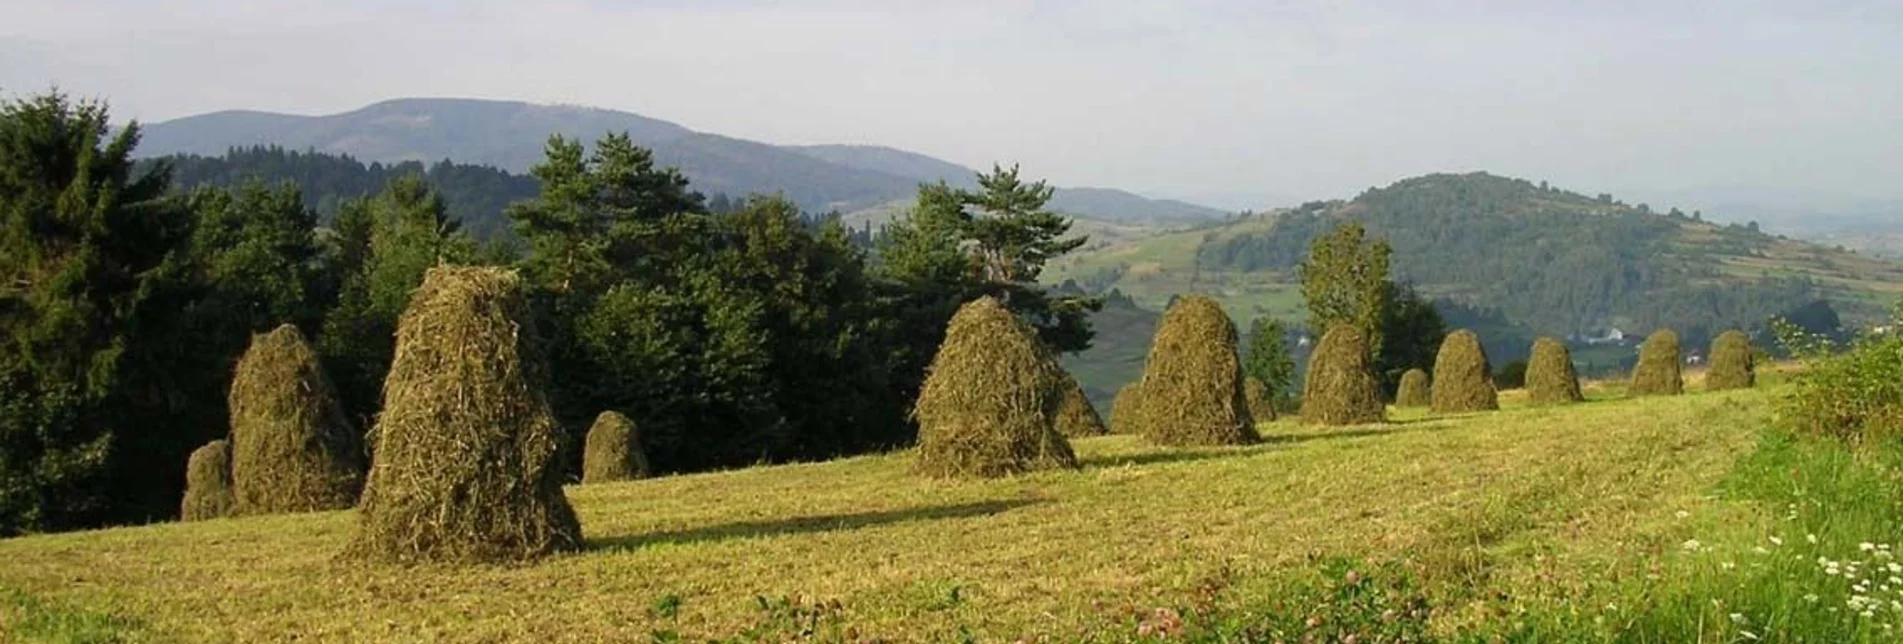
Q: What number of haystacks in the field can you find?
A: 15